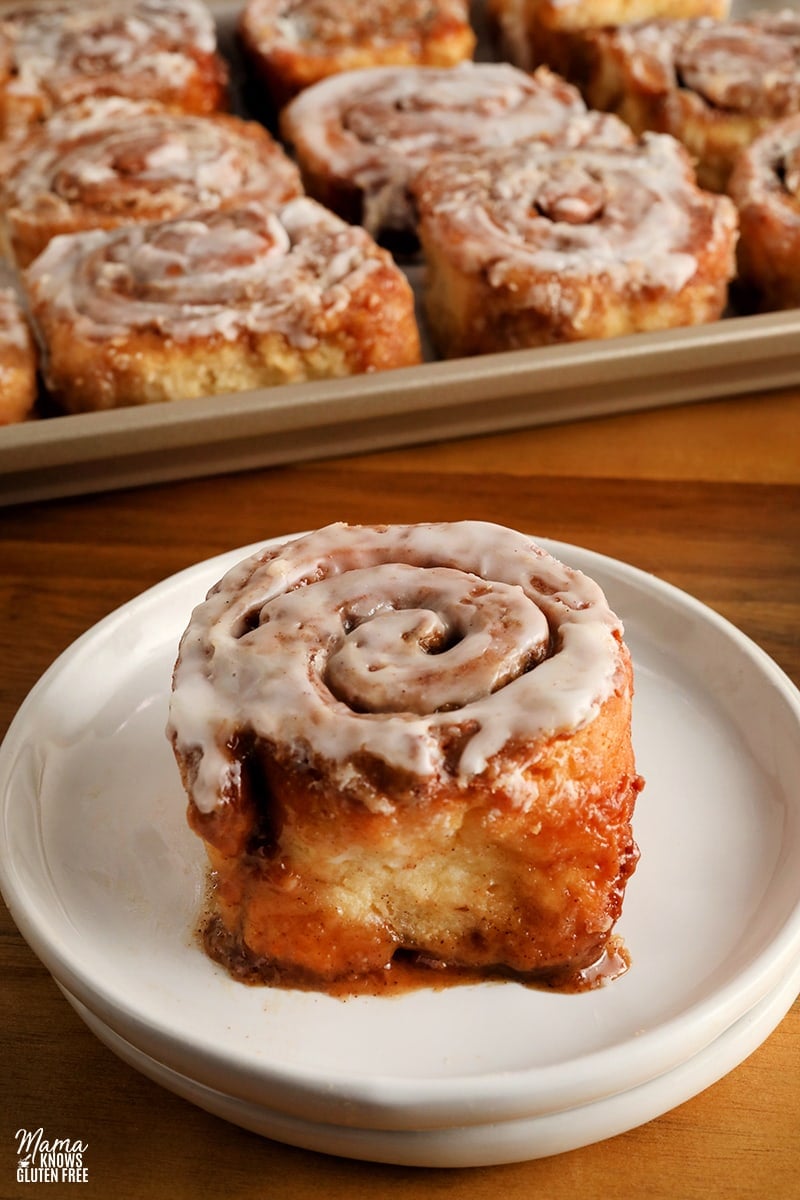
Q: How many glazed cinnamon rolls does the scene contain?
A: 11